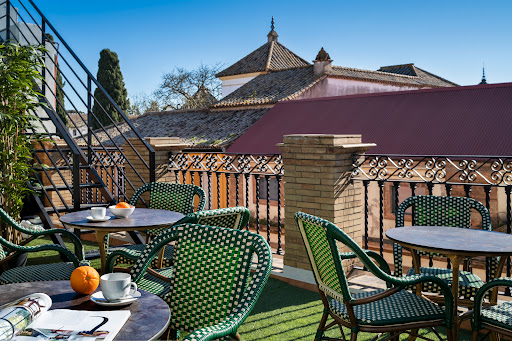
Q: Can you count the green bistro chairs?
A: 7